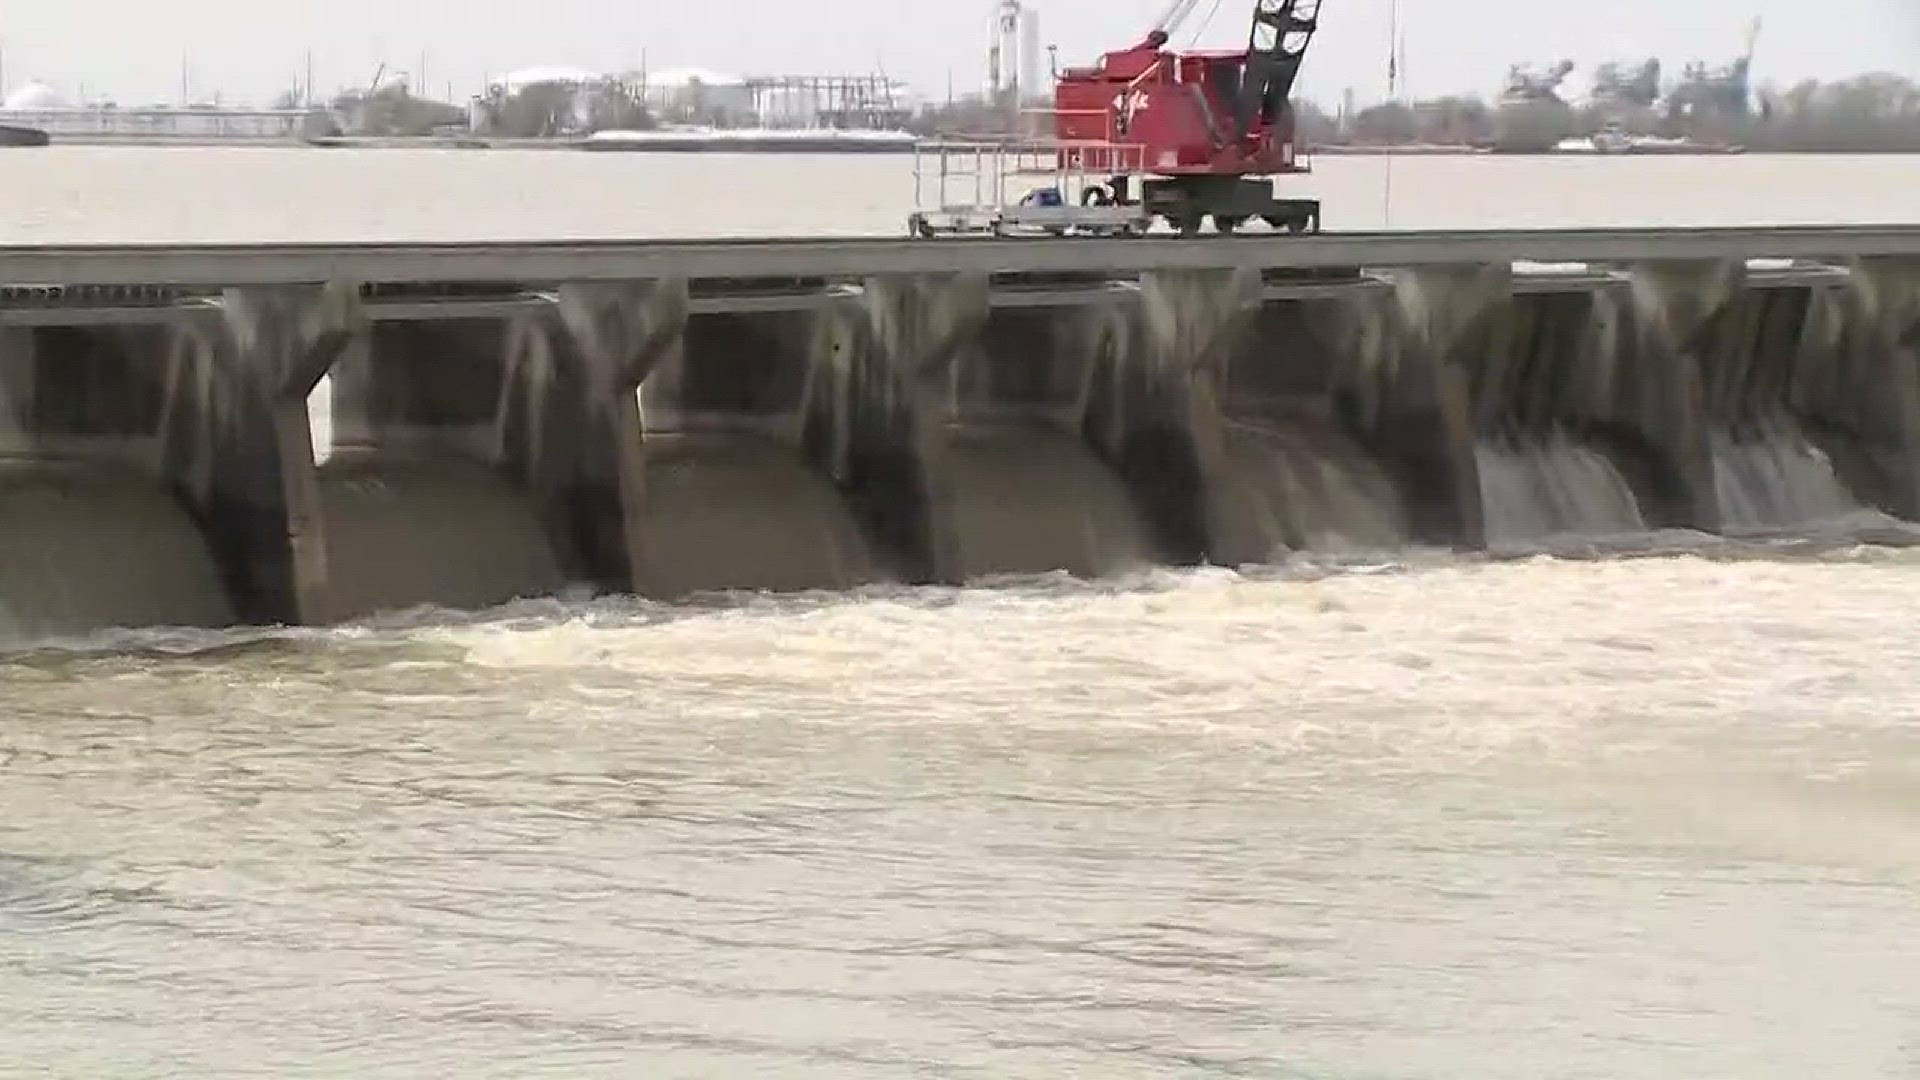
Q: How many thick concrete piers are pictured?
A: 7